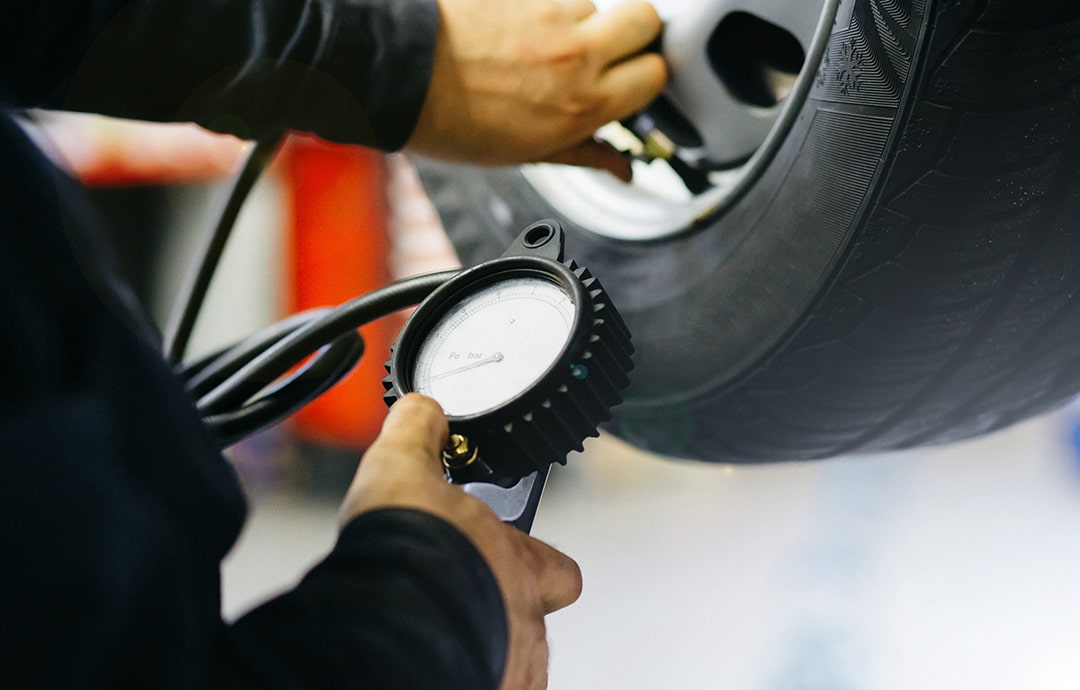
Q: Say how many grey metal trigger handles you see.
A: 1